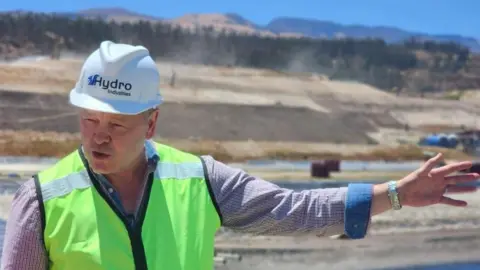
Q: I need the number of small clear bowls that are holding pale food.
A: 0